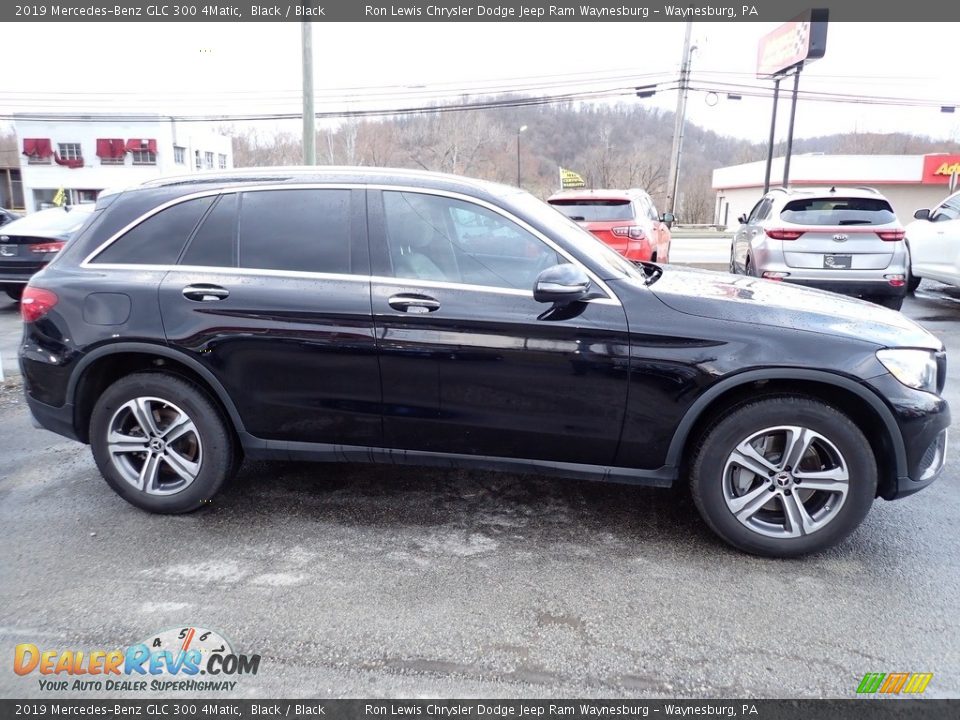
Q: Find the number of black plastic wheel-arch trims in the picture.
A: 2